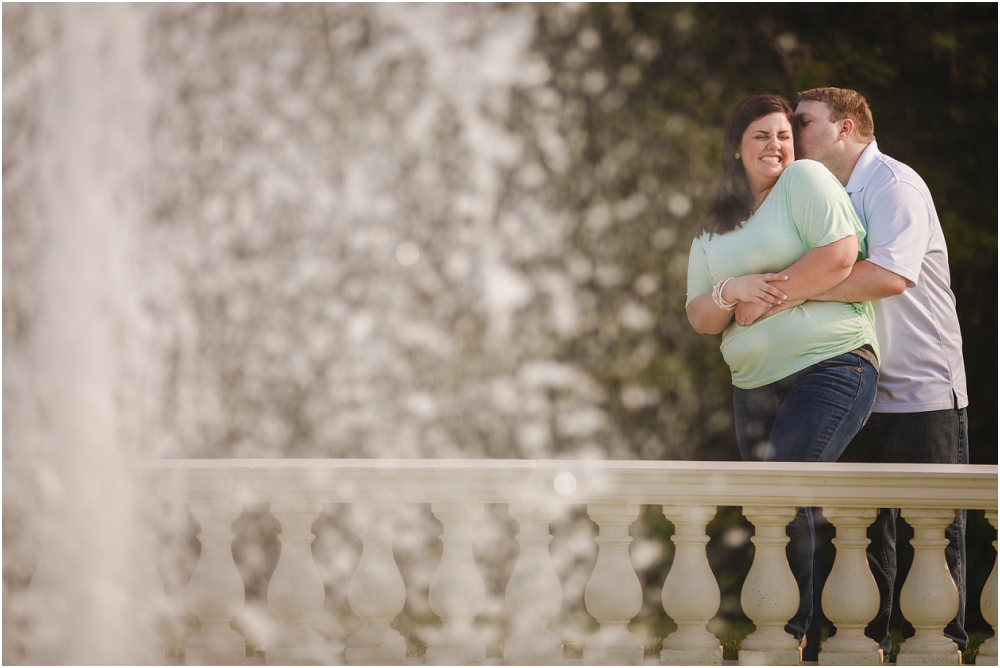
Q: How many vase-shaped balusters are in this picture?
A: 11